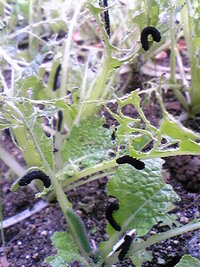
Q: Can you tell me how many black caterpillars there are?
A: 8